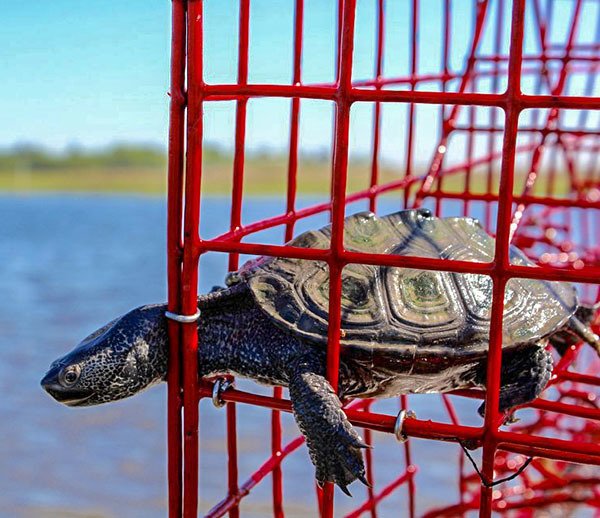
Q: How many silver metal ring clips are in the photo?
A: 3